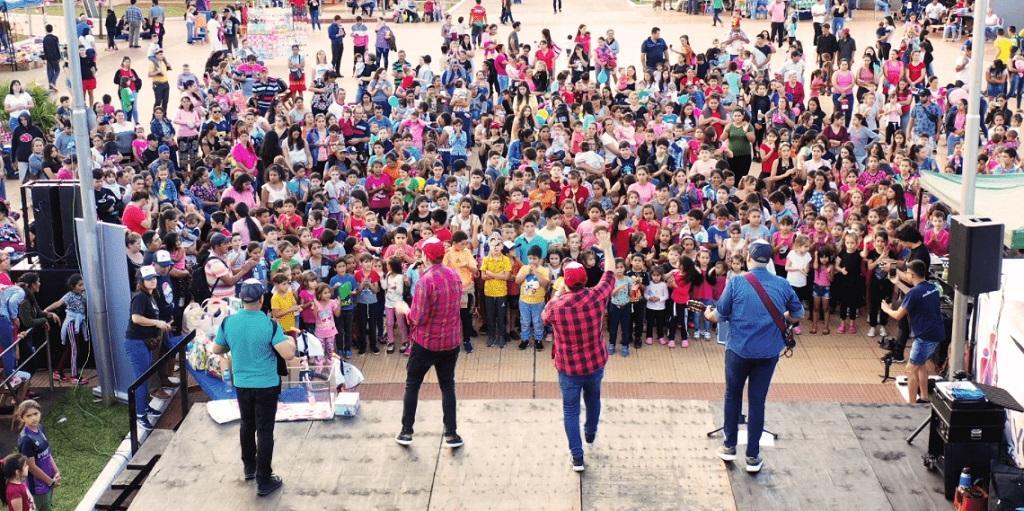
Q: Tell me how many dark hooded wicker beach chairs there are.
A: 0